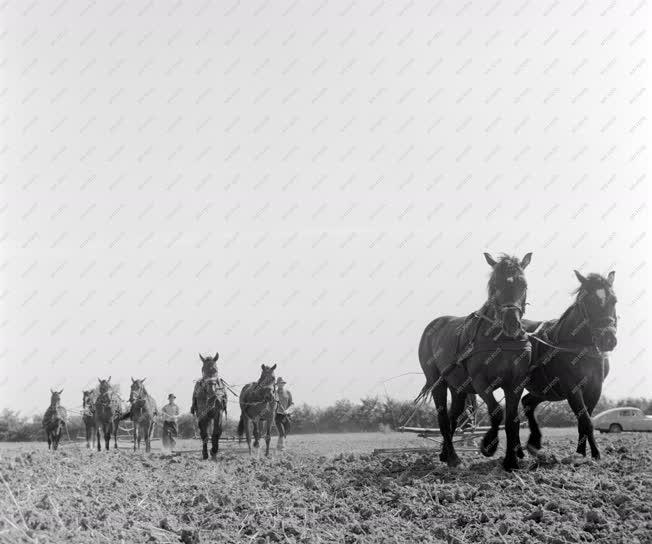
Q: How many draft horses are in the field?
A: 8